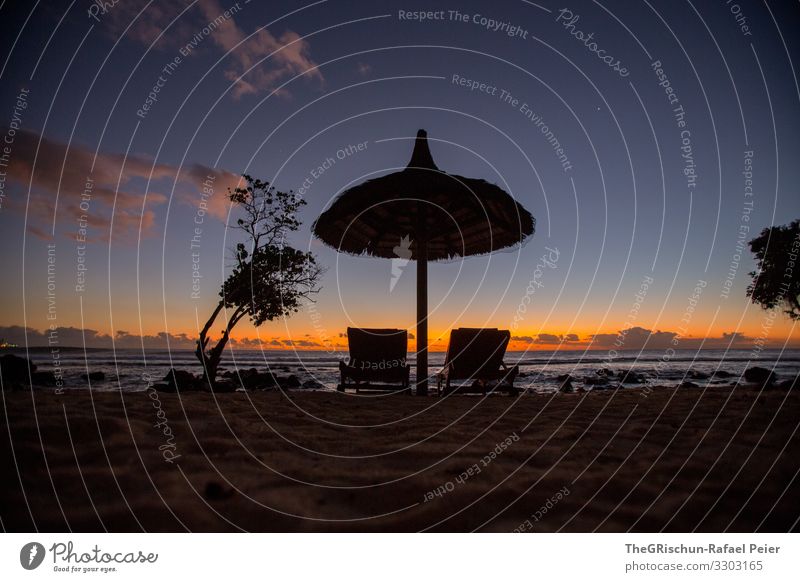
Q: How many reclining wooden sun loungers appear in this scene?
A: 2